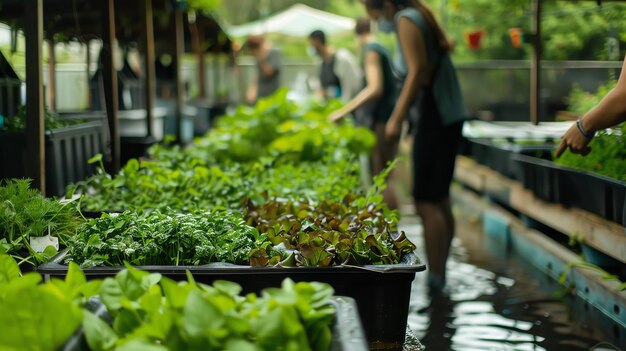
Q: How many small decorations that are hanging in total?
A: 2